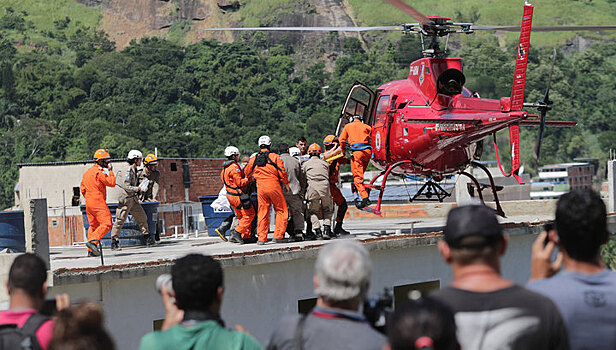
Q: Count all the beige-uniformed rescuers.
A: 4